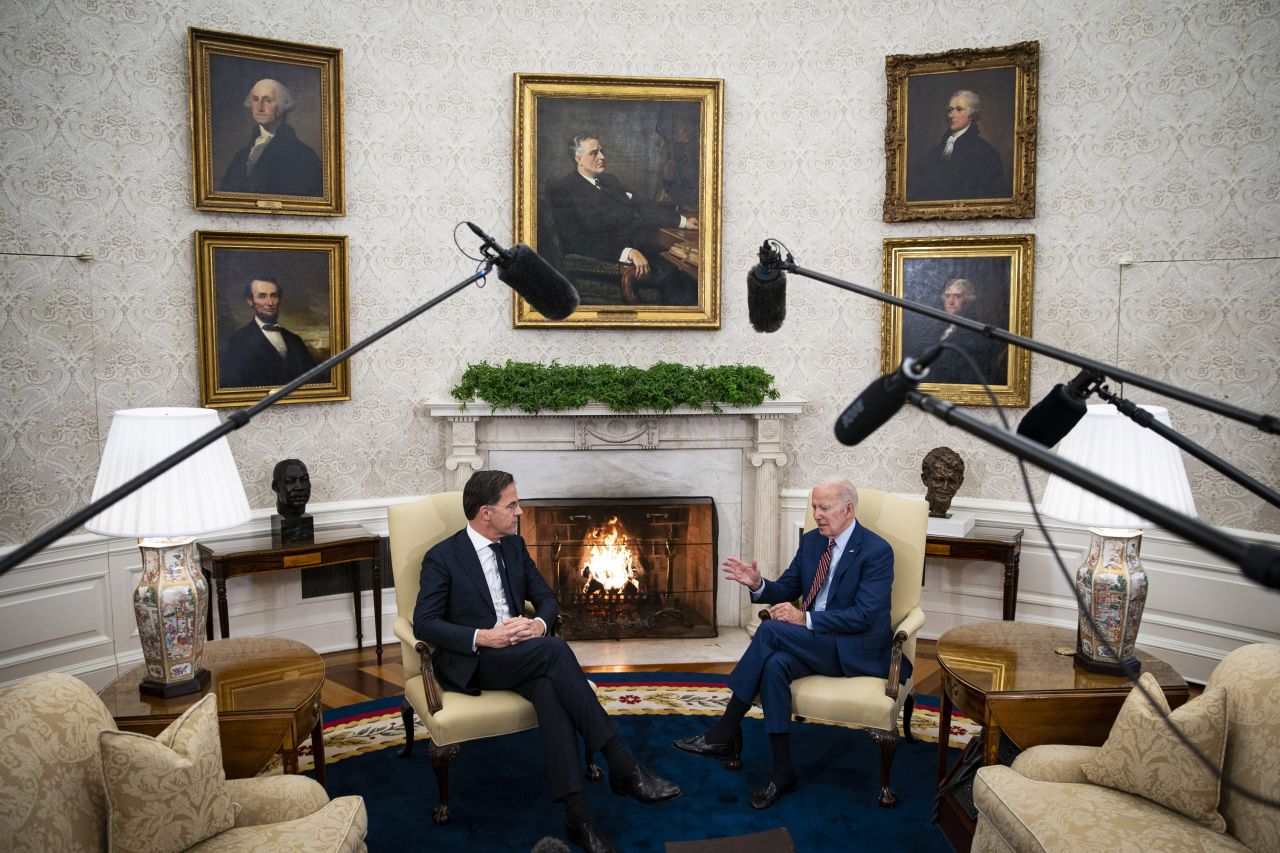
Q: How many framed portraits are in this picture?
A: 5